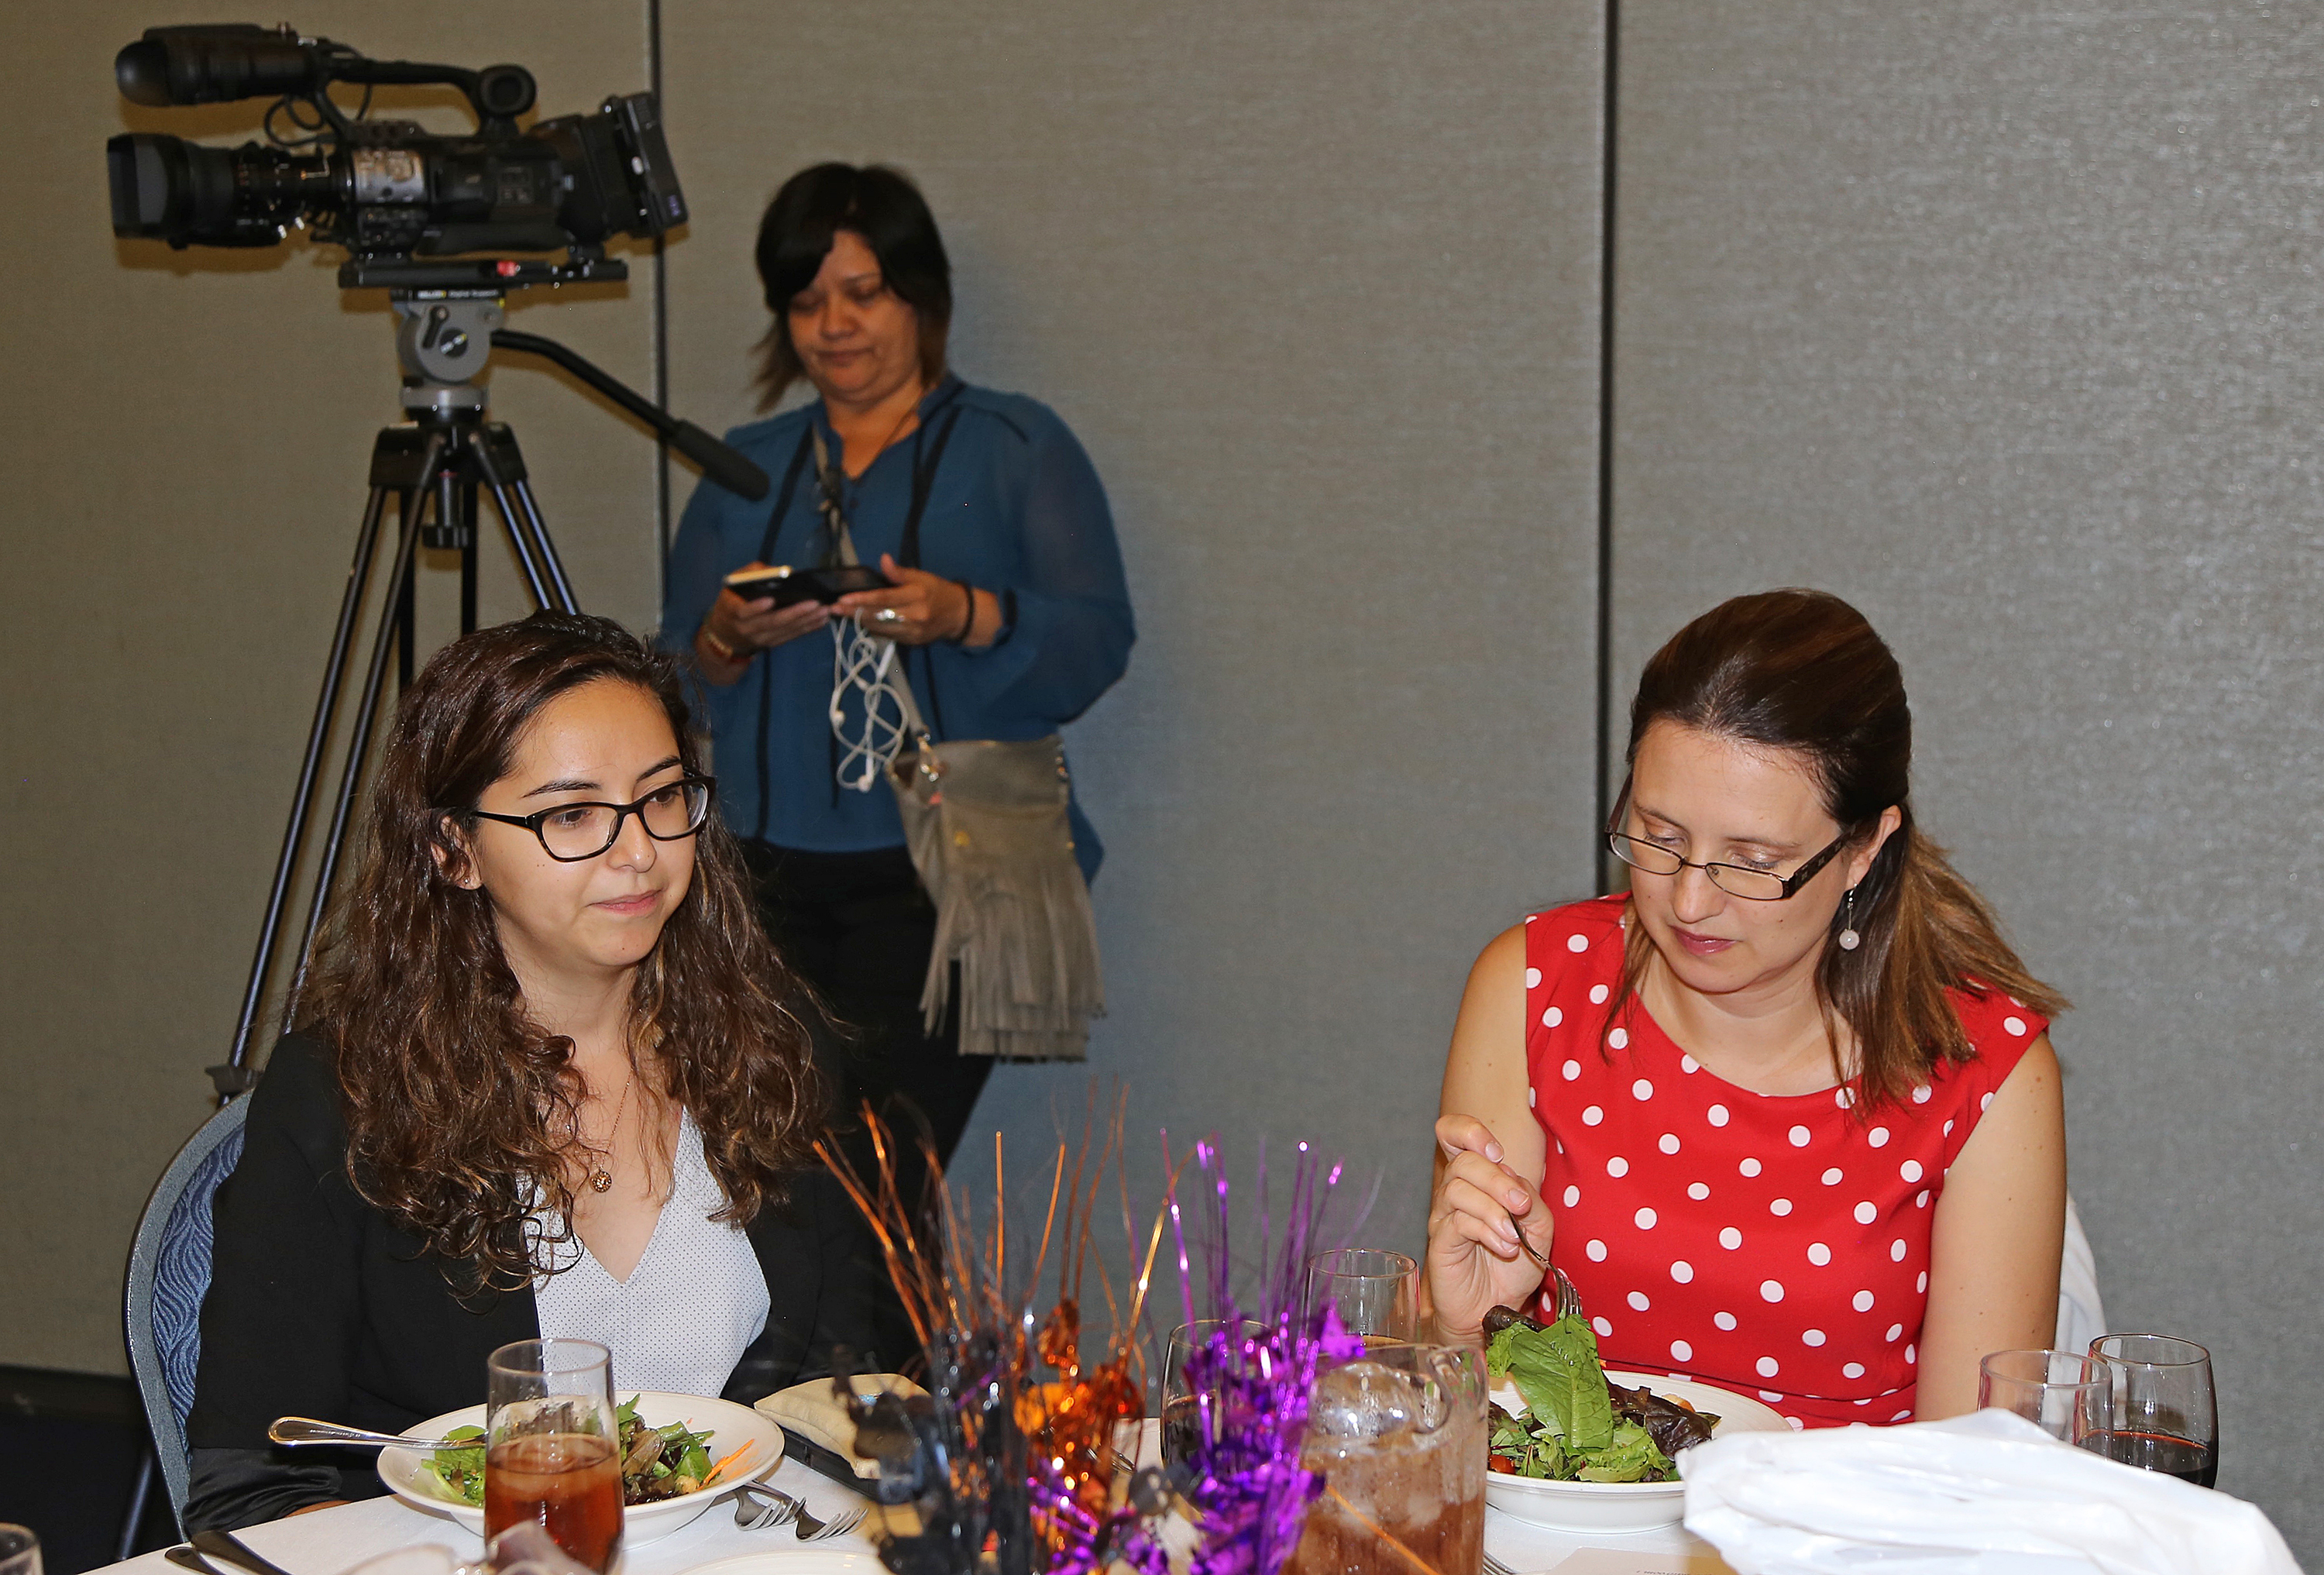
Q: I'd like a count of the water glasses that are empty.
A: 1